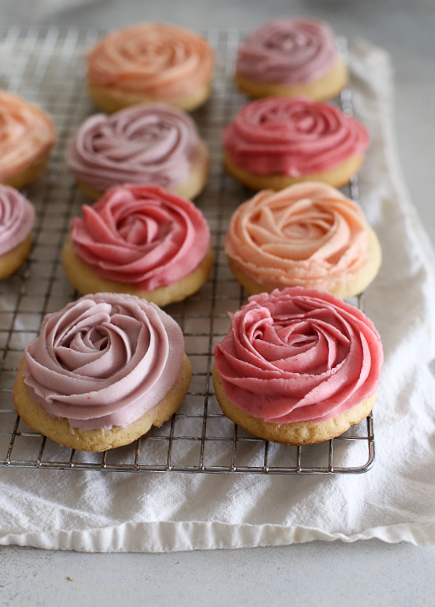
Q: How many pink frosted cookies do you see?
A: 3